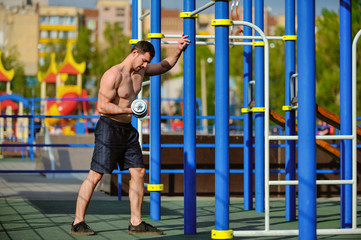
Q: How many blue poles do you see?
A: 9